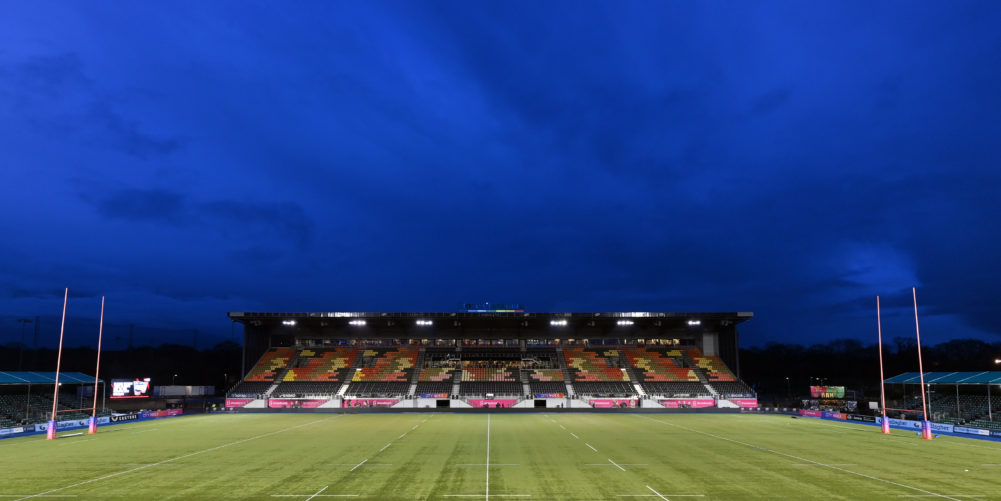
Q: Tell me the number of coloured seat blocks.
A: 9